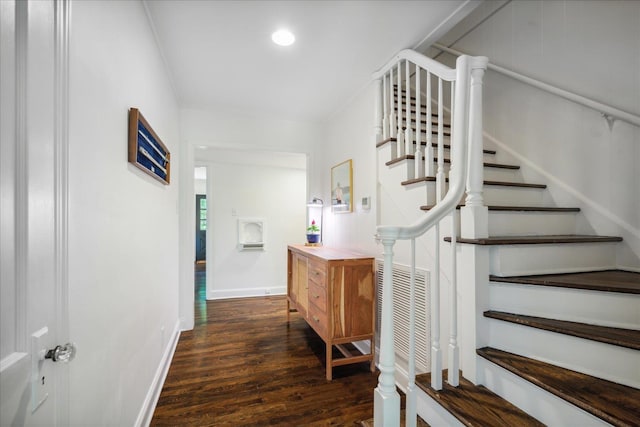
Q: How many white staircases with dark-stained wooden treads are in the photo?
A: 1